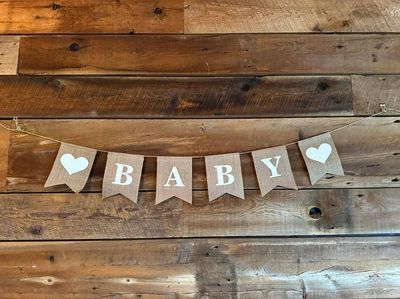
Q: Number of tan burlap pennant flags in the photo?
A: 6